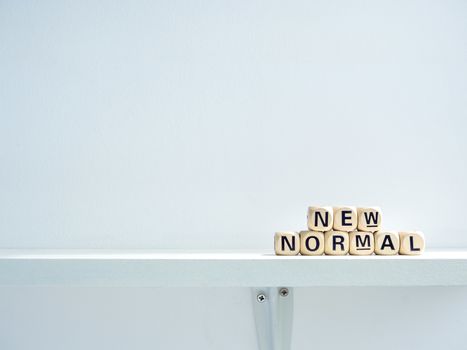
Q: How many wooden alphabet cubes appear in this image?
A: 9